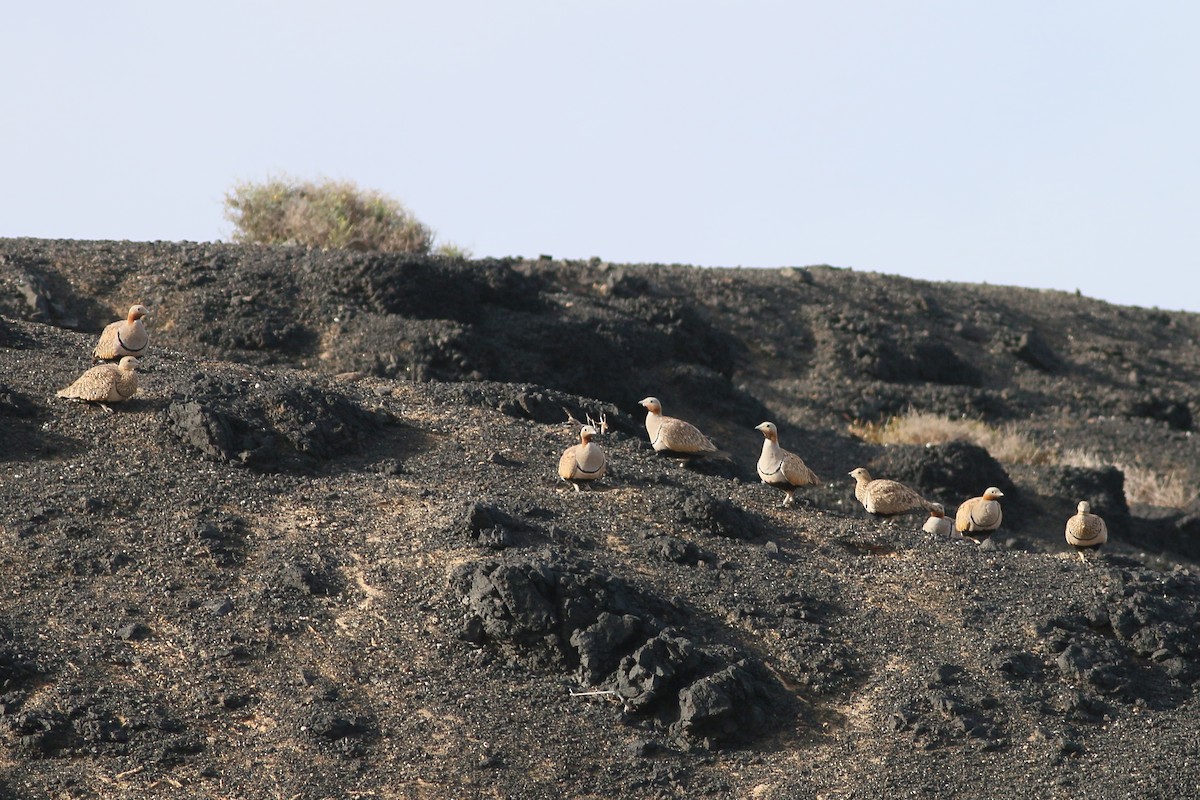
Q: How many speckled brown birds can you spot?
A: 9